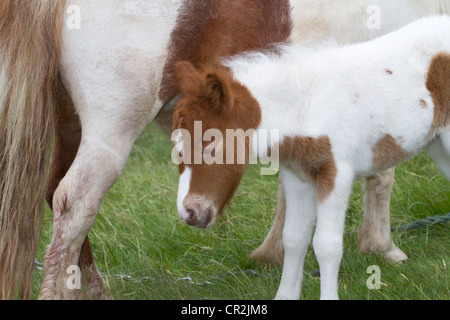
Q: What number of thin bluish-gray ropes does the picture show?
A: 1